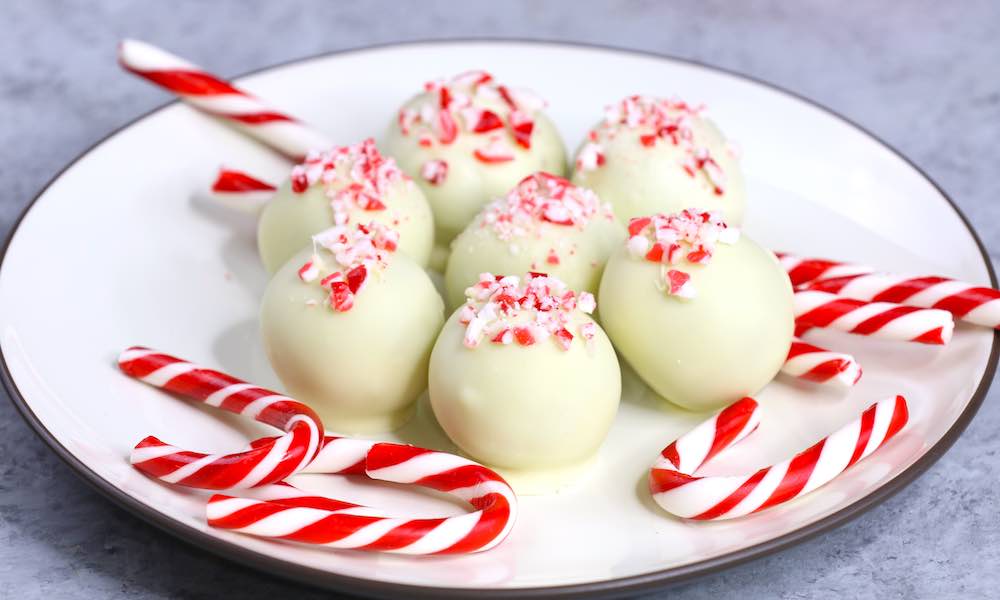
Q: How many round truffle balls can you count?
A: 7